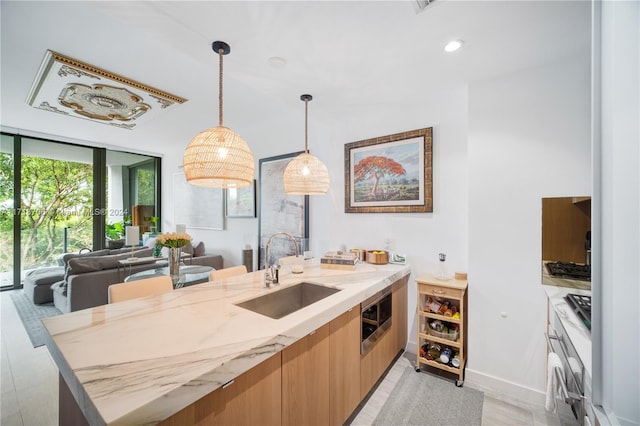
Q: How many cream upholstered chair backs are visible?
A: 3